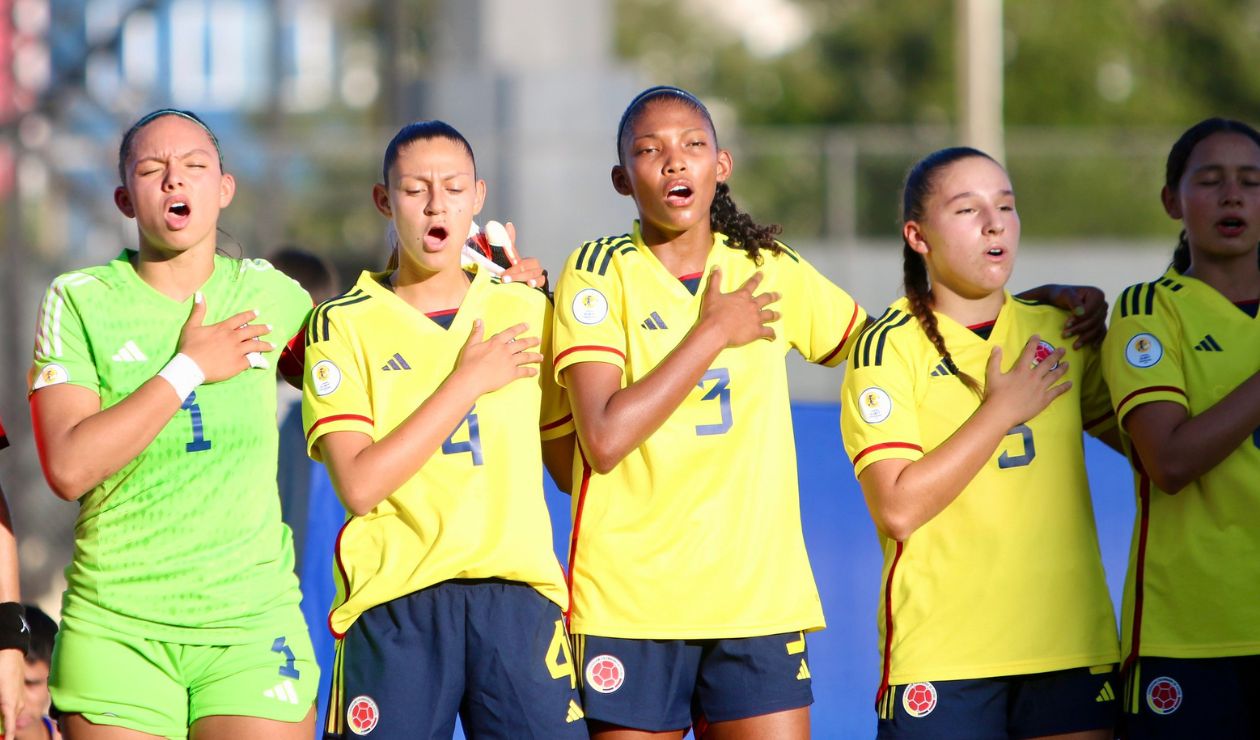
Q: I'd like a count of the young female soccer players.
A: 5